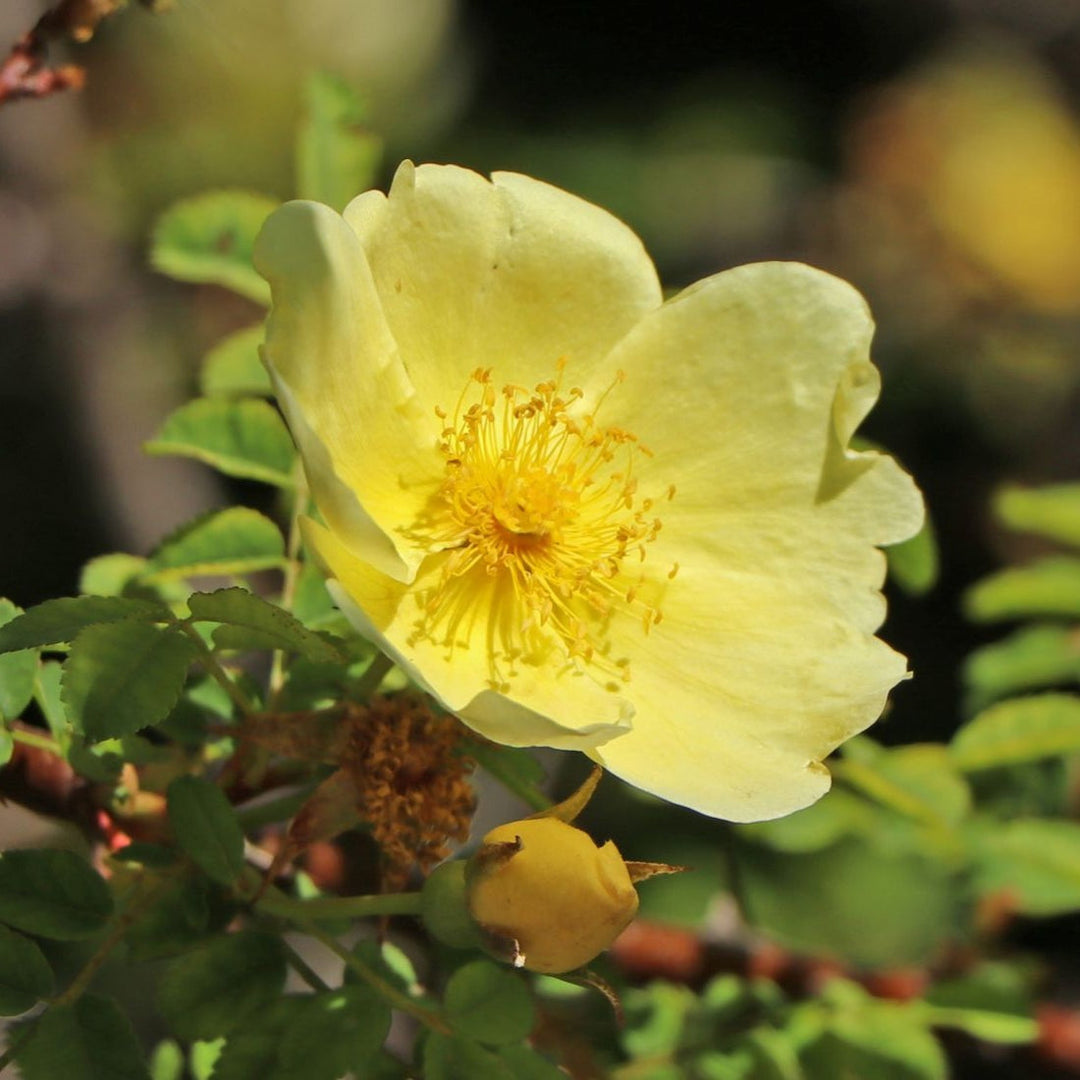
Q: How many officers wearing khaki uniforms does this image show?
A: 0